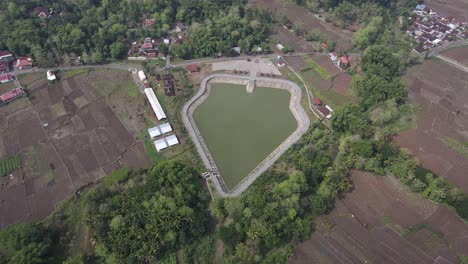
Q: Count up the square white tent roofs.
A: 4